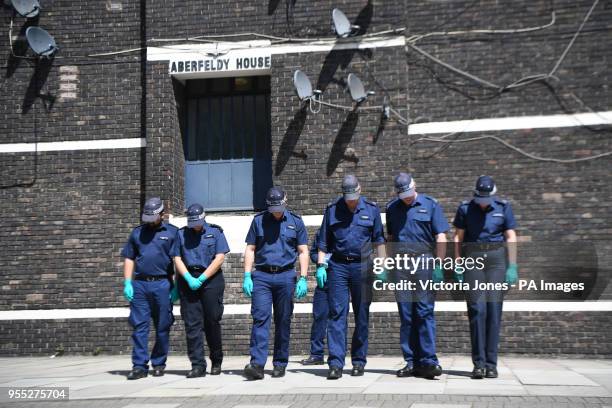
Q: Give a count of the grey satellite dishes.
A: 5